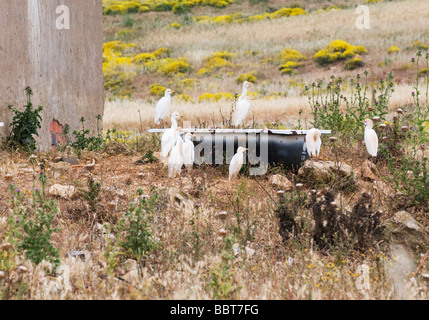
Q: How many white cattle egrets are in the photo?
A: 9